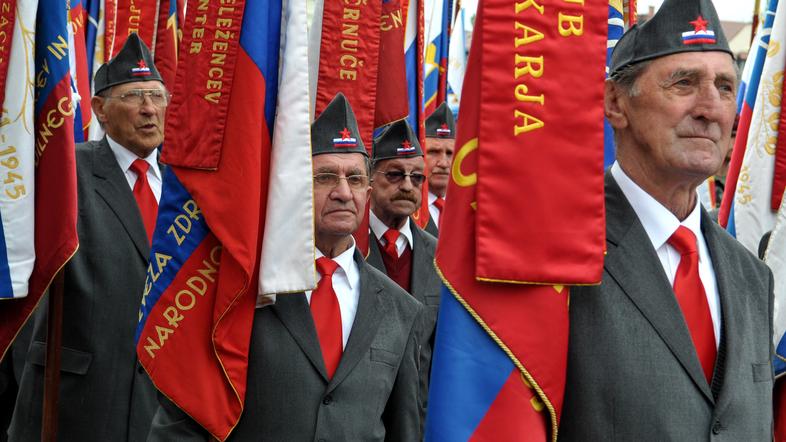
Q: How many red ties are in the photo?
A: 5